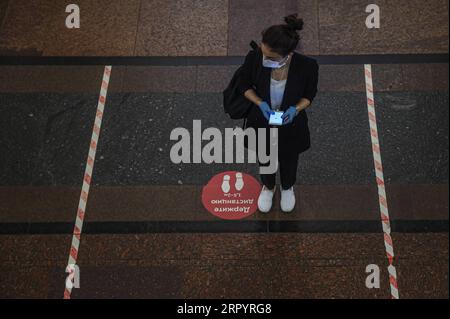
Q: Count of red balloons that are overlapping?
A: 0